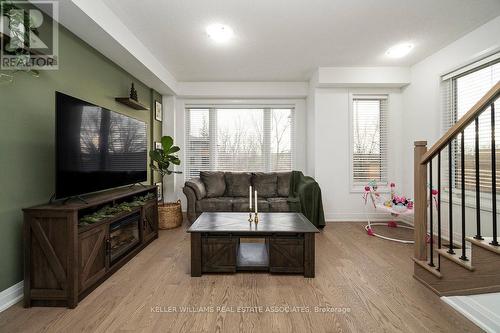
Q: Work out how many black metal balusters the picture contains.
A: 6